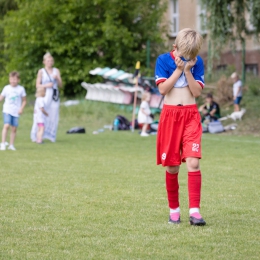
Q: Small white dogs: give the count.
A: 1